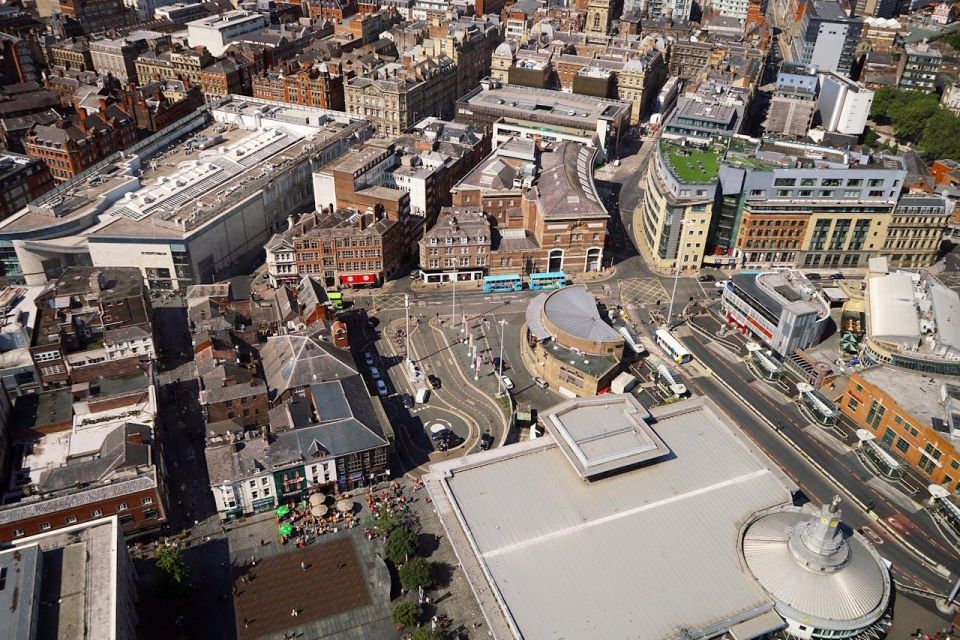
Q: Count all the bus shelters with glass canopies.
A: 6